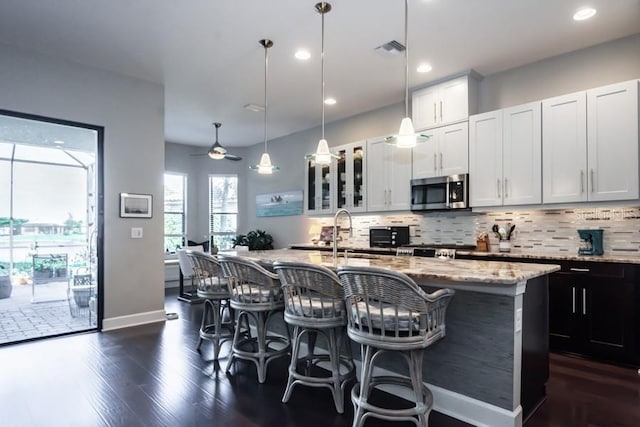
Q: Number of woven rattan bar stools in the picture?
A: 4